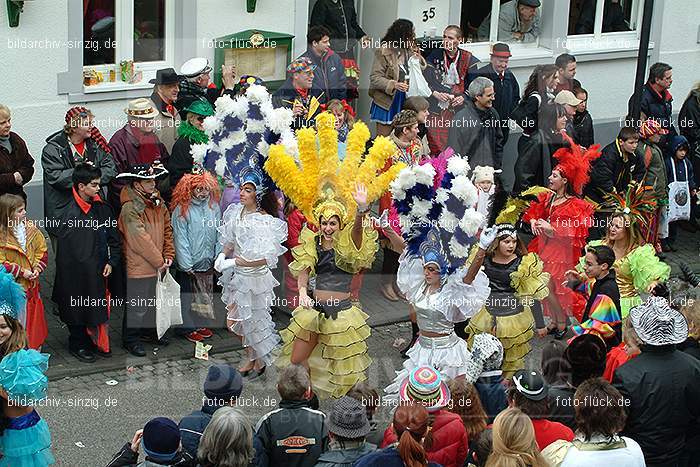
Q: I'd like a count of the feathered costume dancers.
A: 7